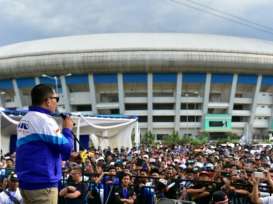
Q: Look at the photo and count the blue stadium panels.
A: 11